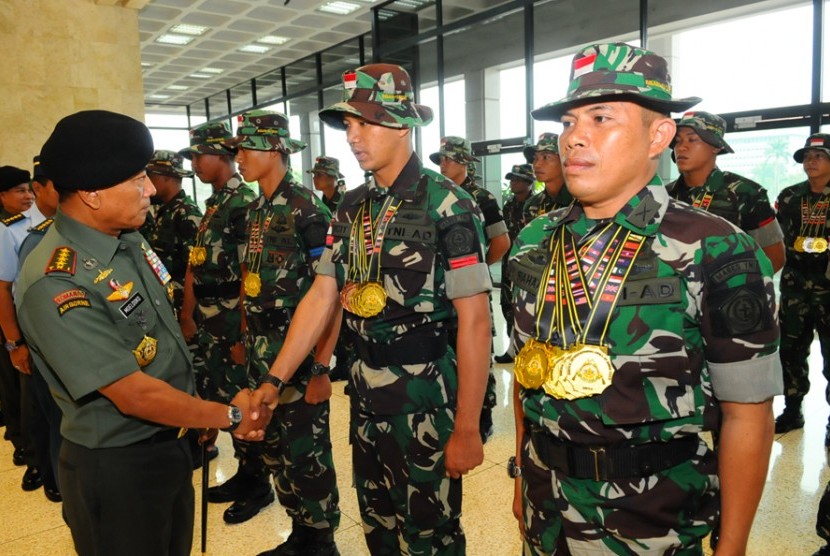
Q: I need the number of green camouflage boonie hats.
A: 11